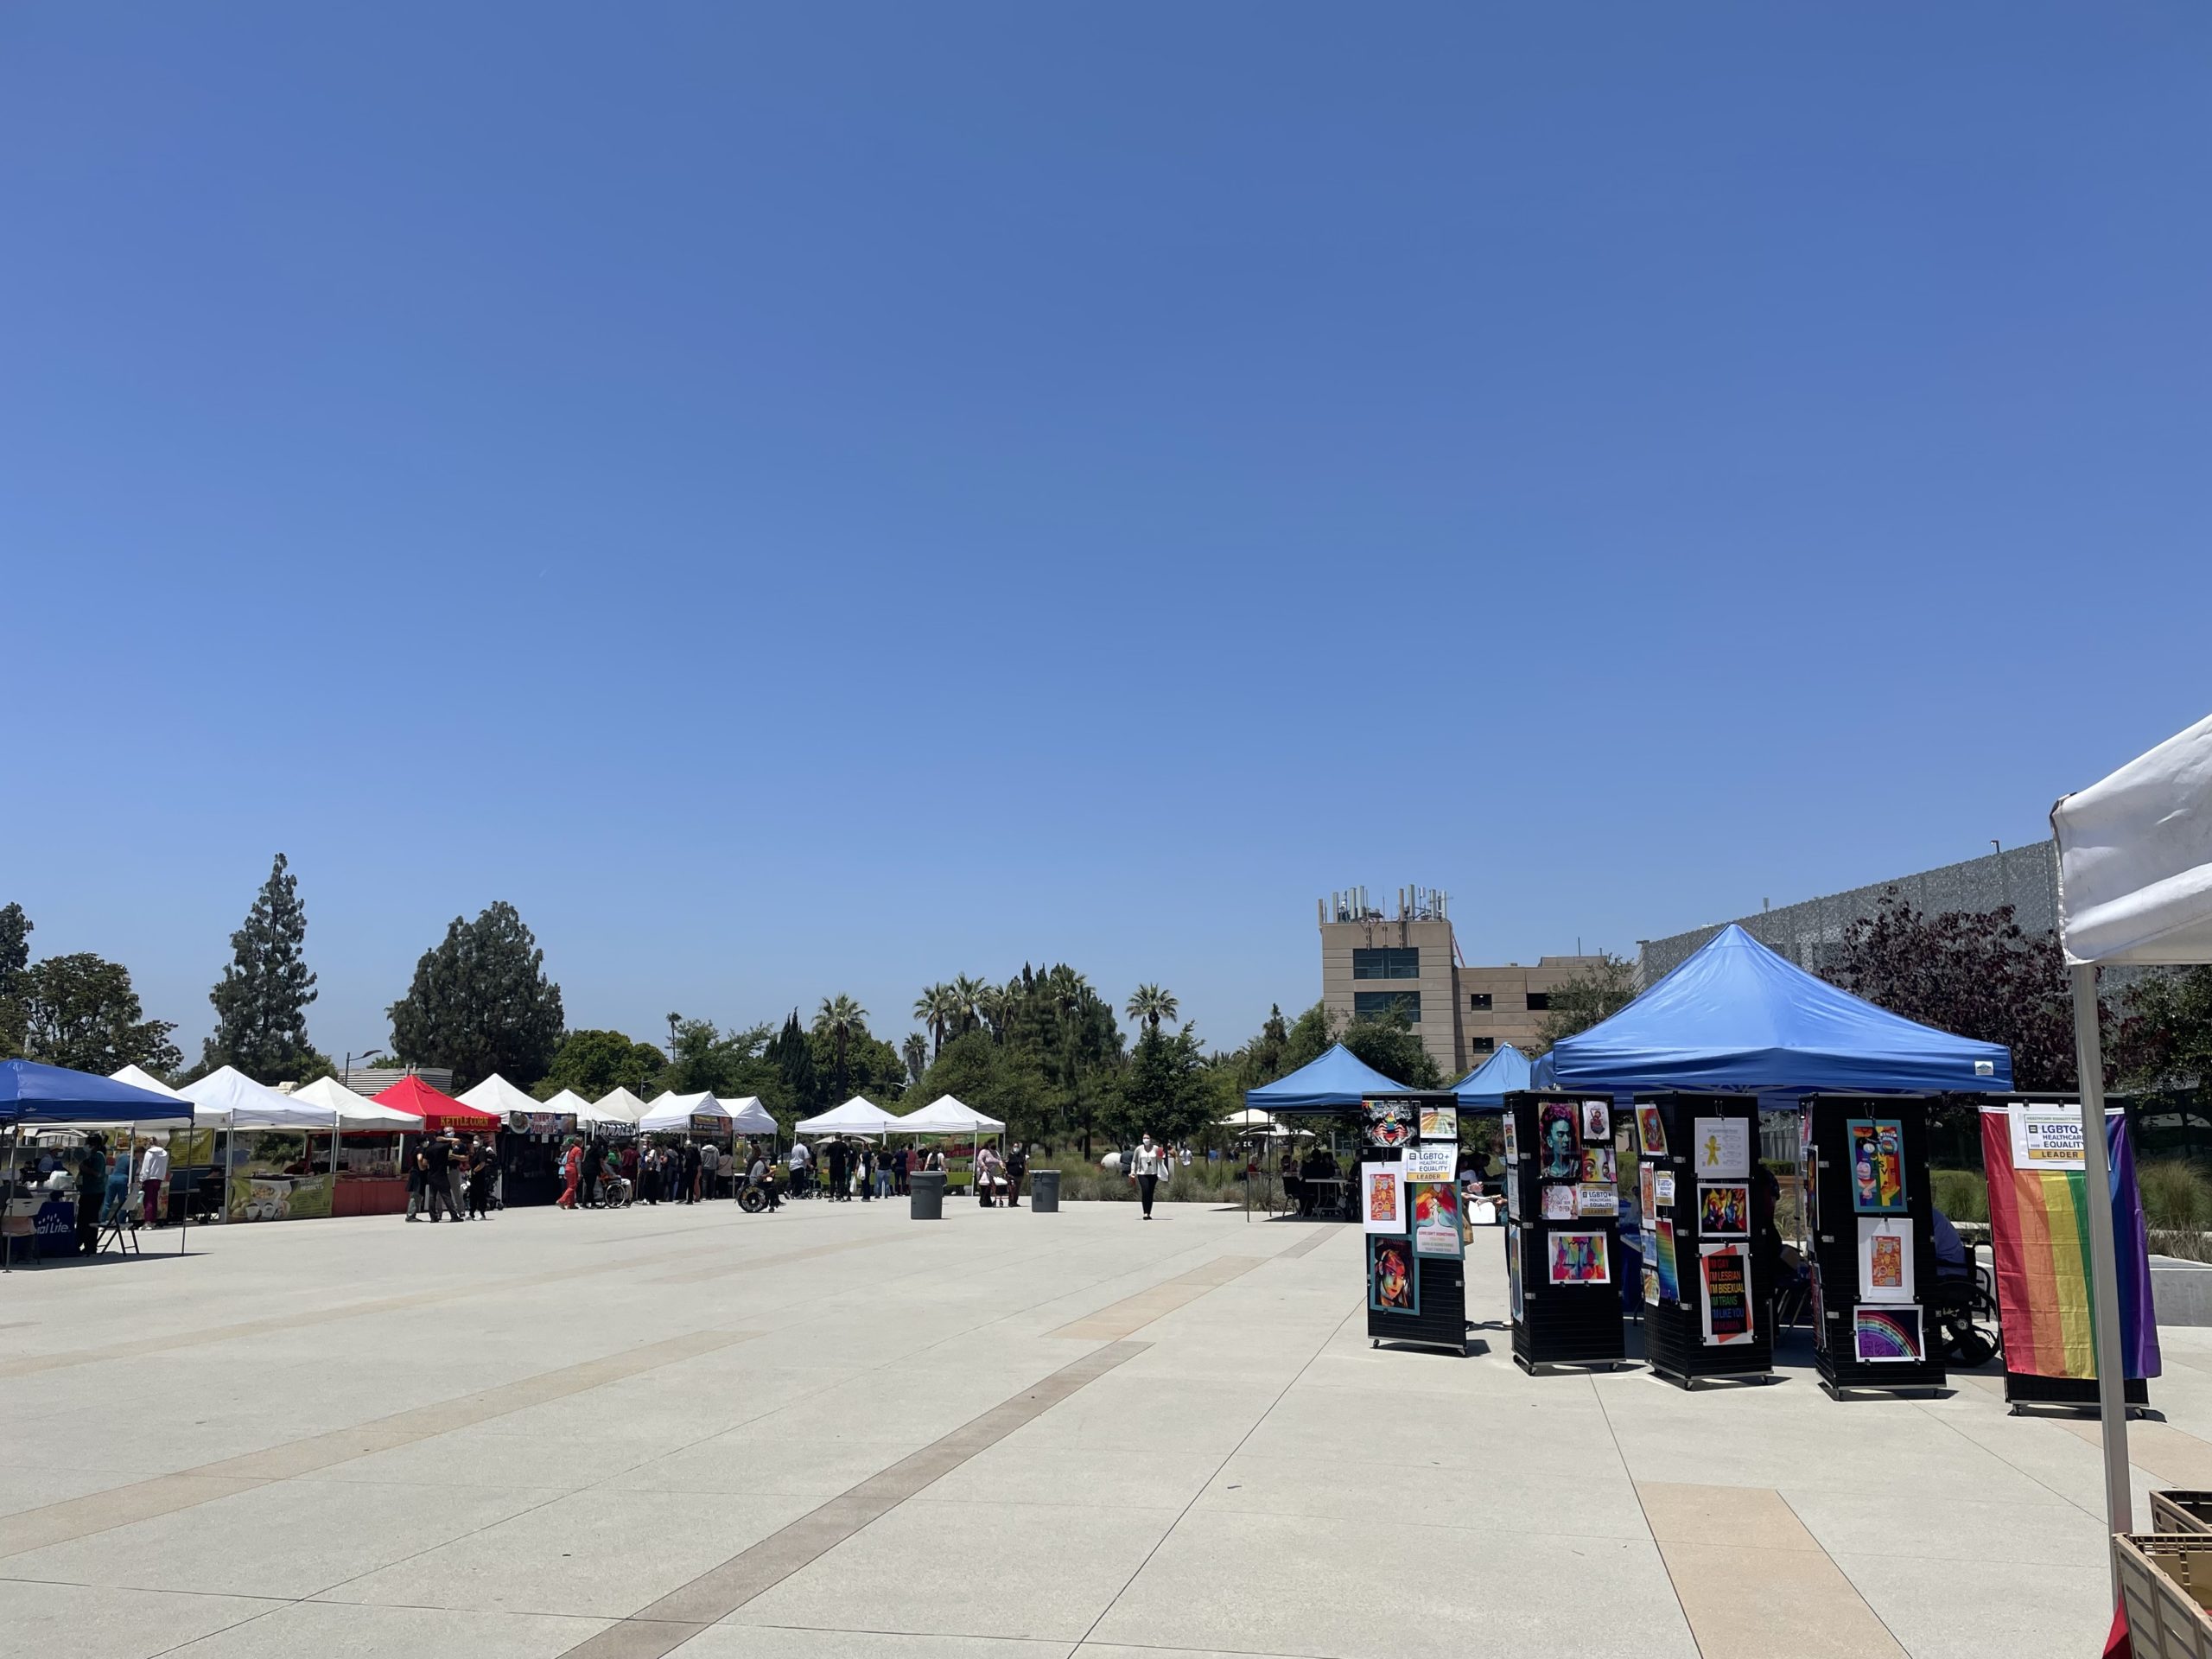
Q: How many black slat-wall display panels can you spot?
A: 5